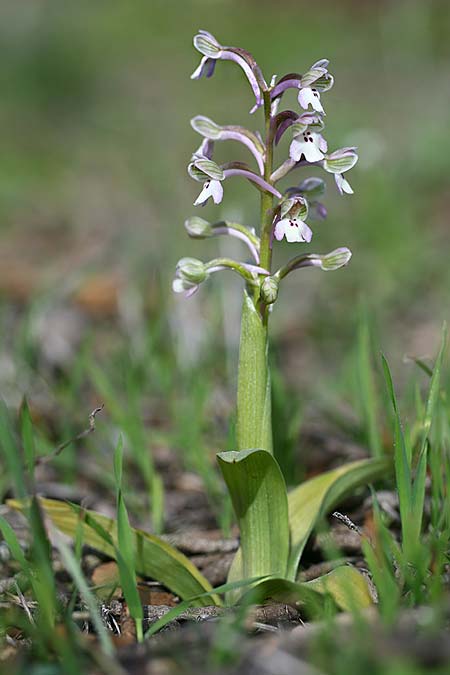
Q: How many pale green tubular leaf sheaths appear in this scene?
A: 1